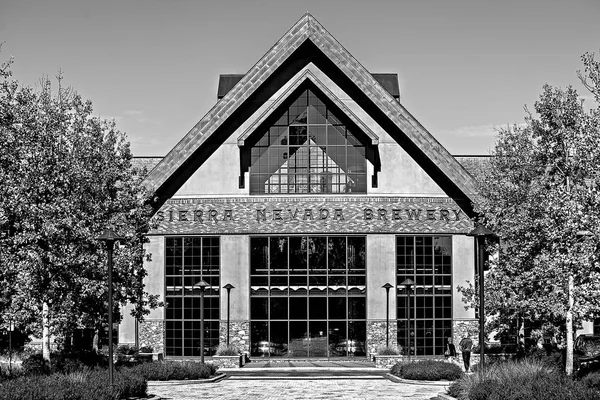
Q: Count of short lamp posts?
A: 4